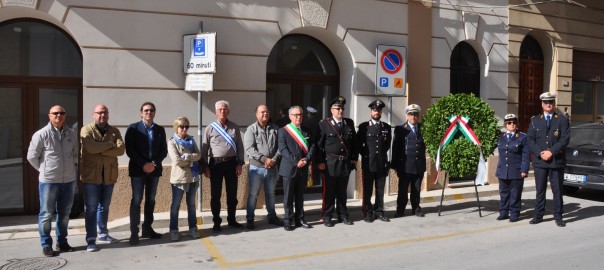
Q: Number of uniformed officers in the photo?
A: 5